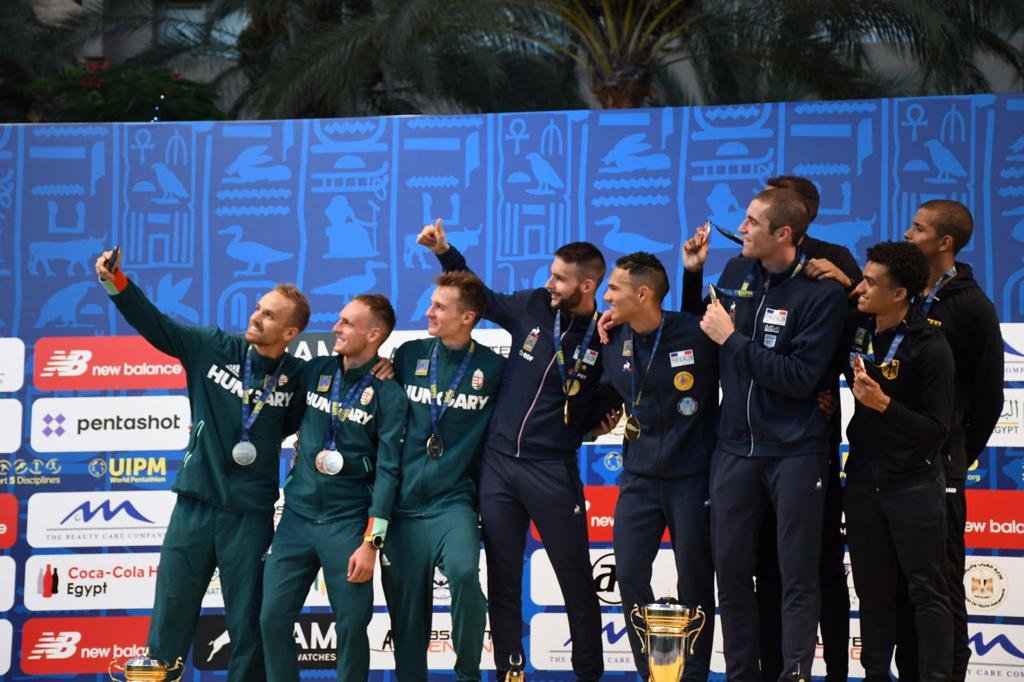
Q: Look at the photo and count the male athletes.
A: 9